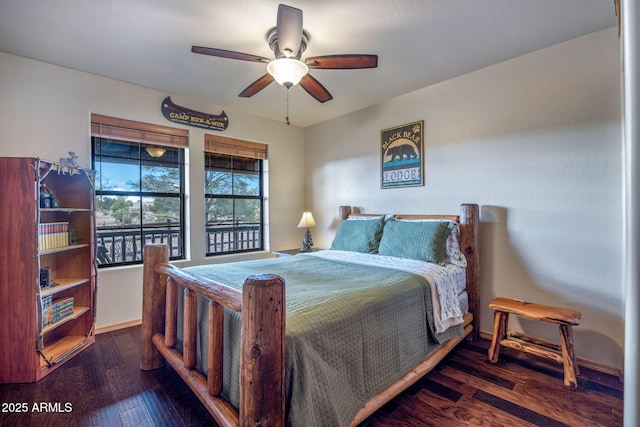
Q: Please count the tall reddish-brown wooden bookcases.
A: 1